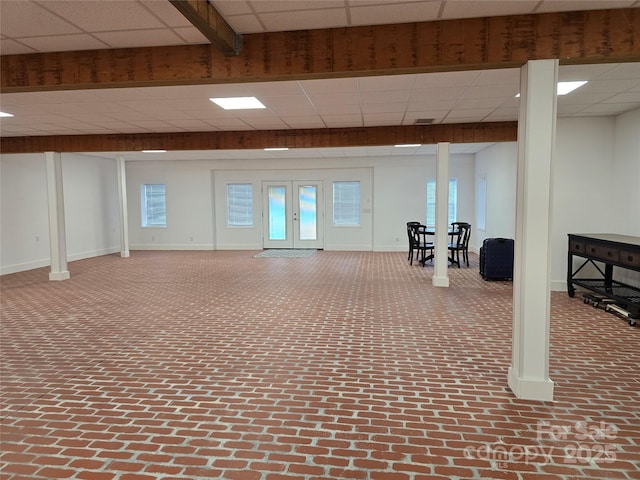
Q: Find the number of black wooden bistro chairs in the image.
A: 4